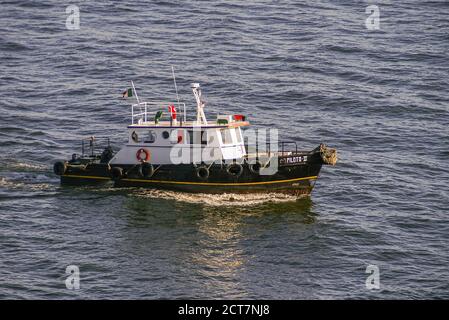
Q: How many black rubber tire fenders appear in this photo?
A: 6